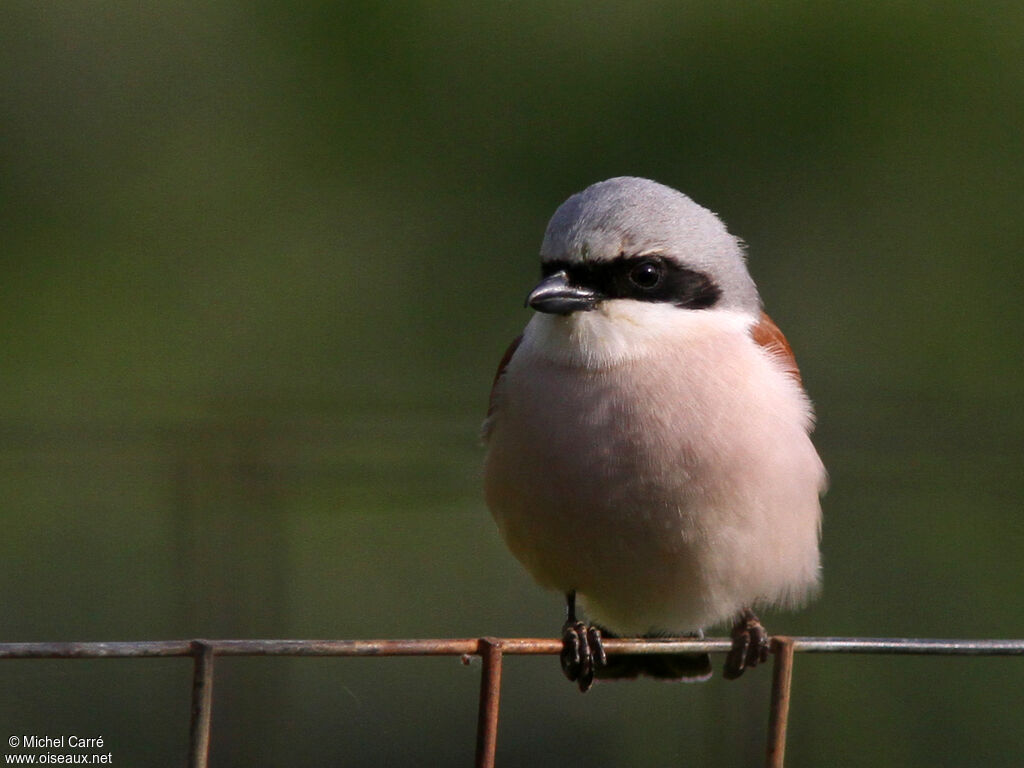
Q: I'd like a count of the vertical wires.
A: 3